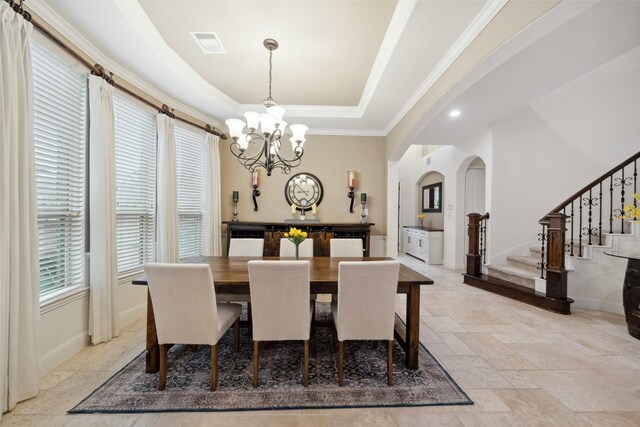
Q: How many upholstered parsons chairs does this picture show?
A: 6